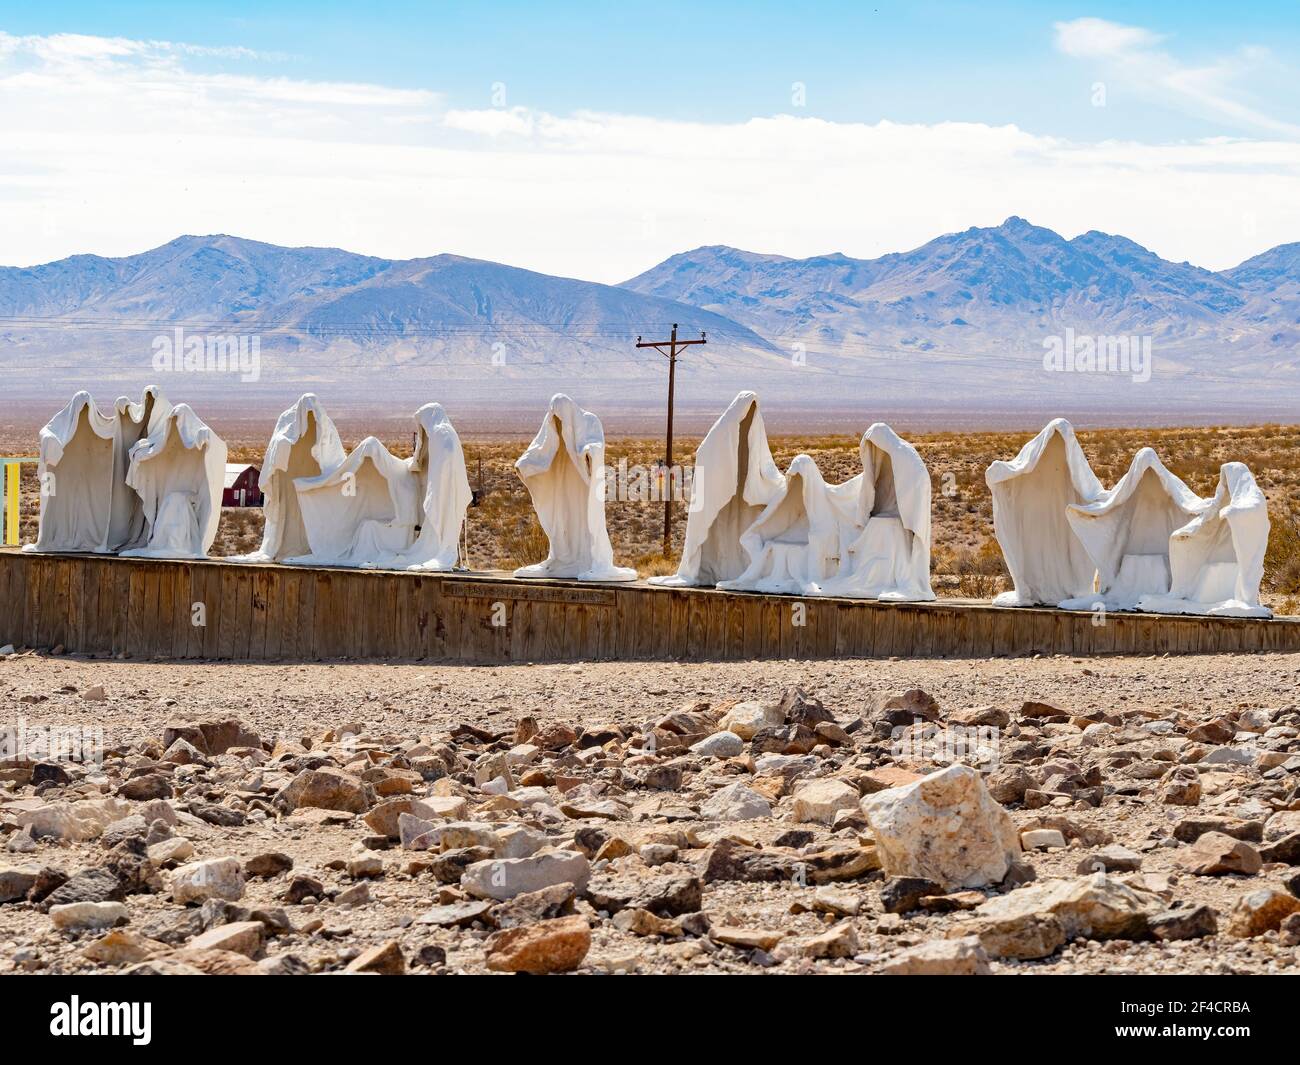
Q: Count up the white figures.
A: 13